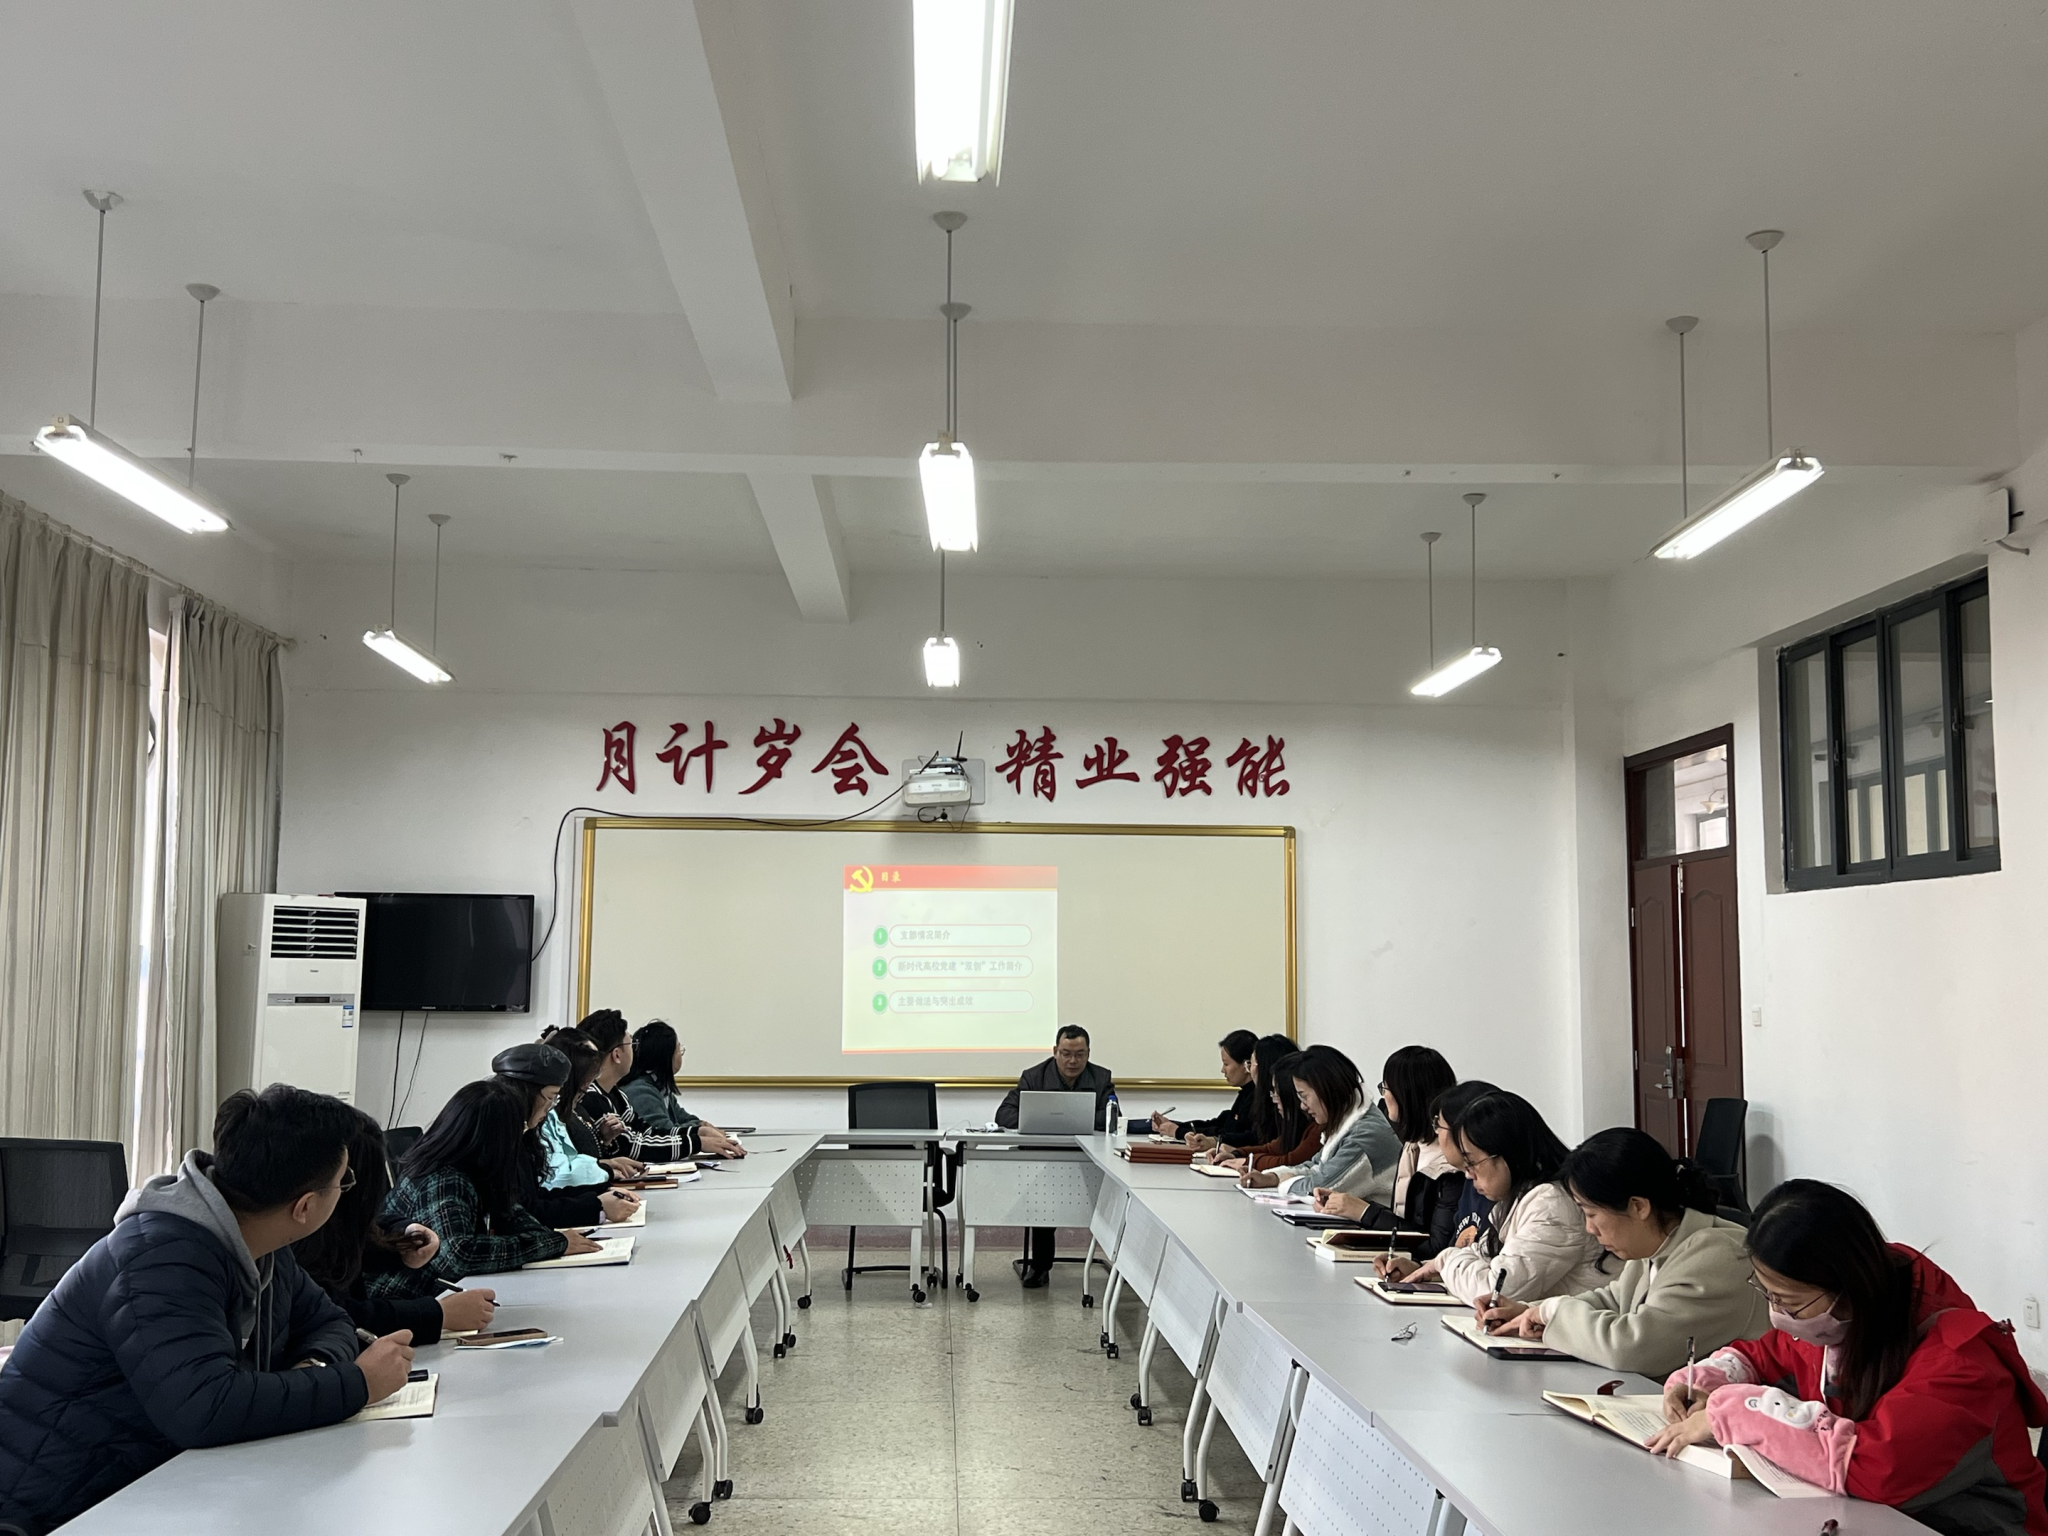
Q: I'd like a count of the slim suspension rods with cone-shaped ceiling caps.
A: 10